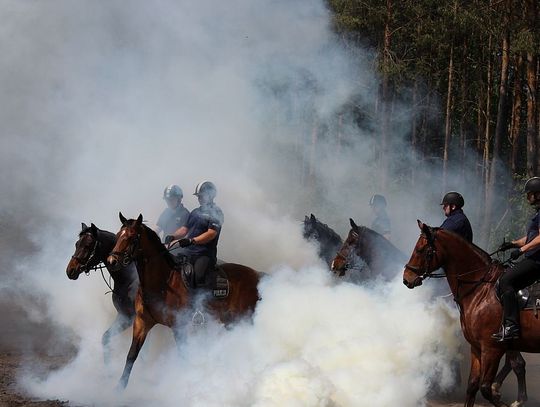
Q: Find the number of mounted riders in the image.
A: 5